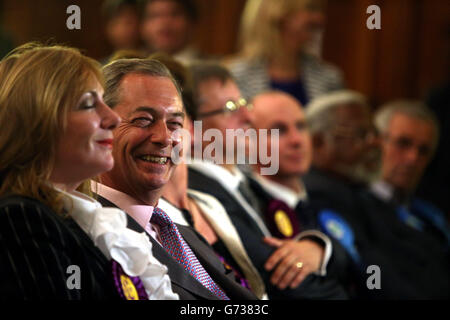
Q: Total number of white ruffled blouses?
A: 1